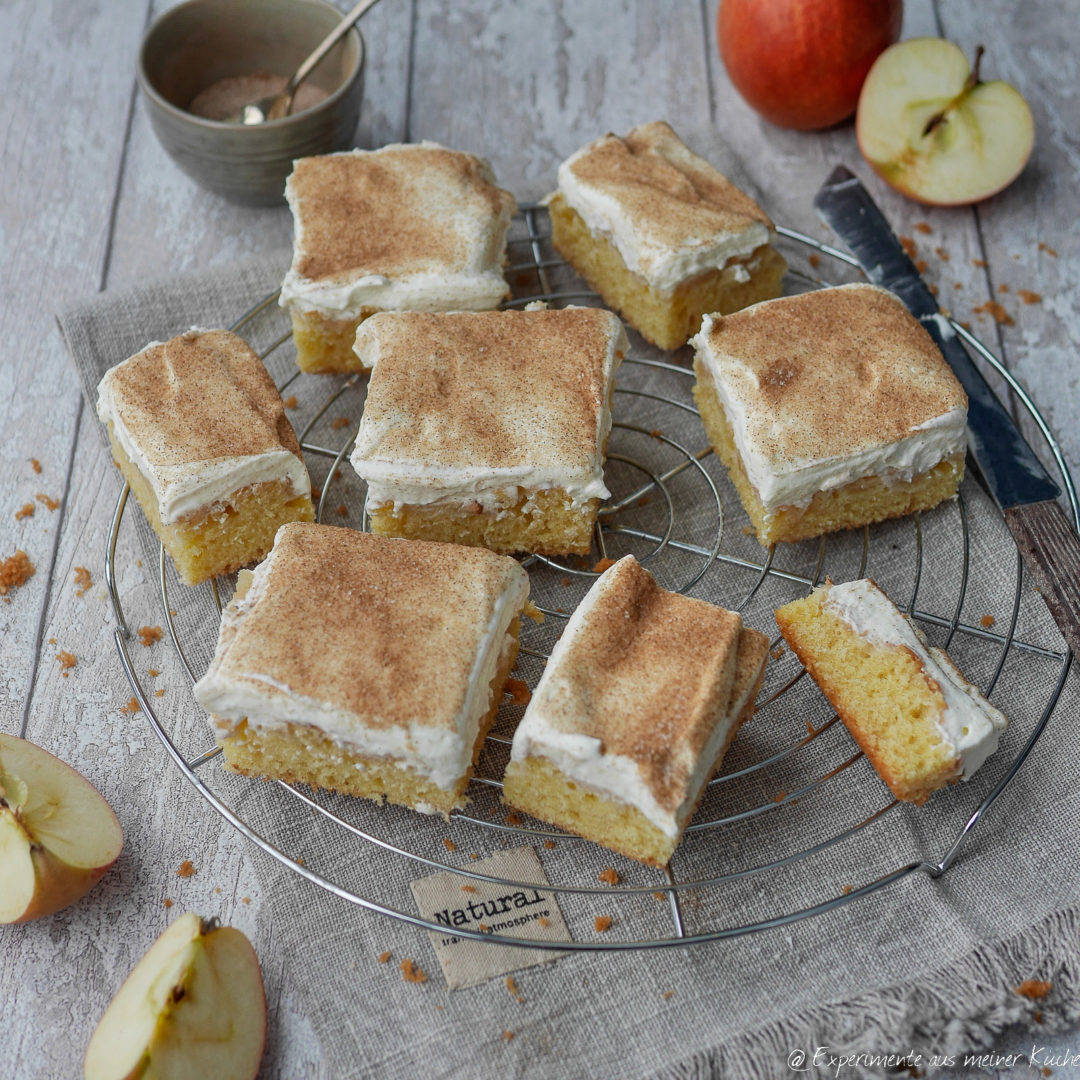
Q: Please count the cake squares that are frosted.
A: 8